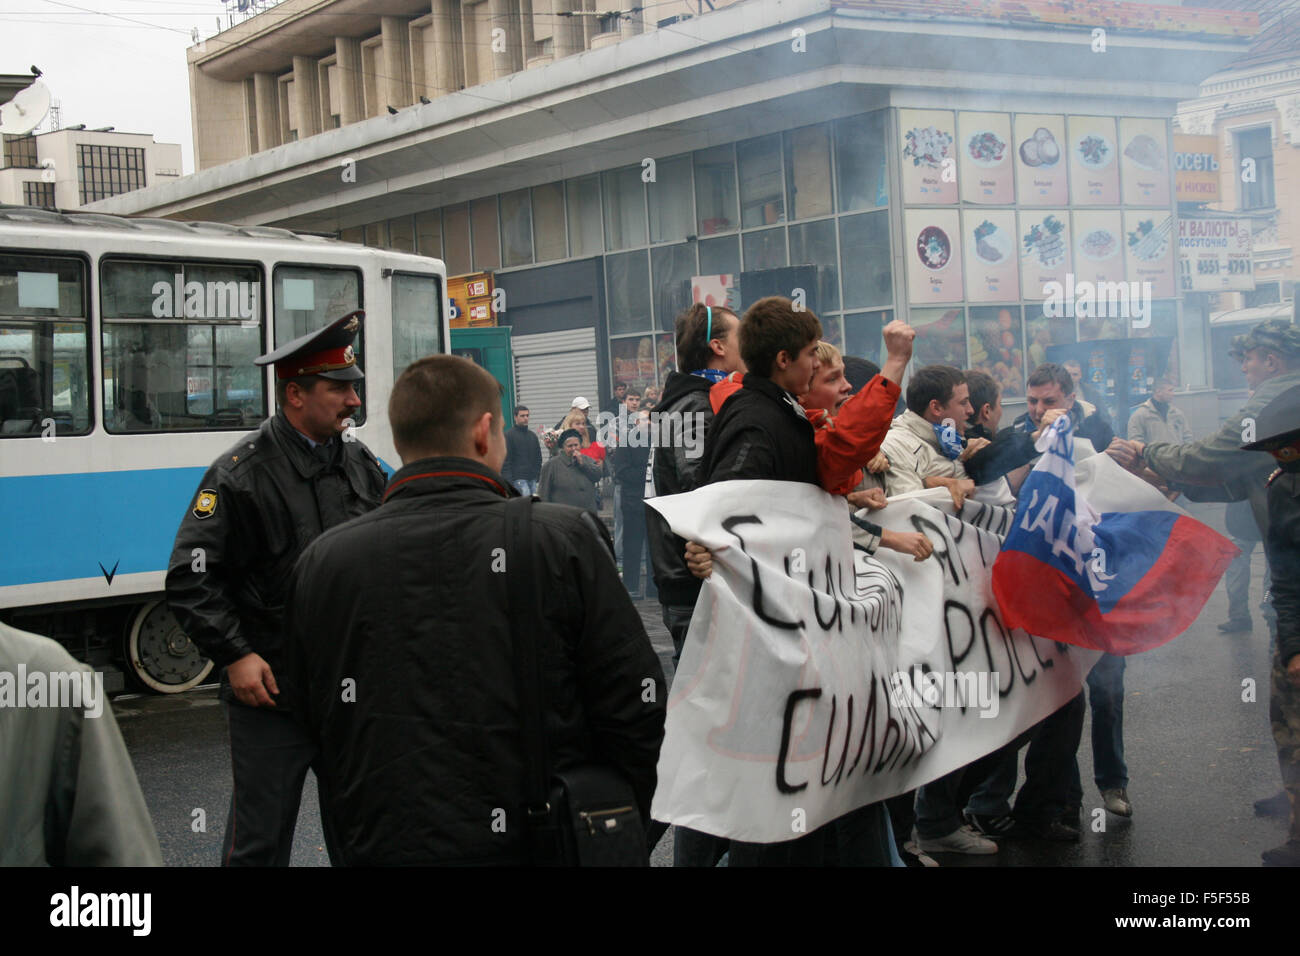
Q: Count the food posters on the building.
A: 10